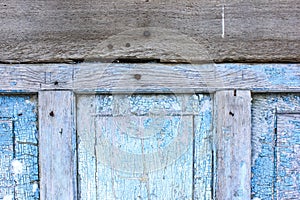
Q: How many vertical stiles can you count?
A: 2